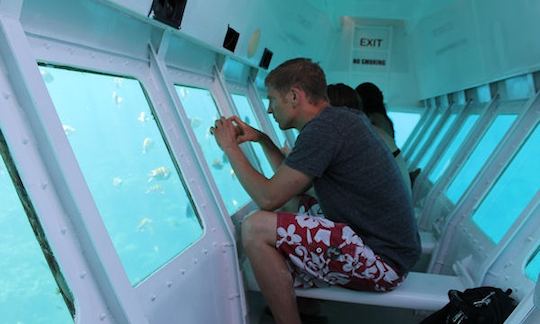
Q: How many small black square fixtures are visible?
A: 3